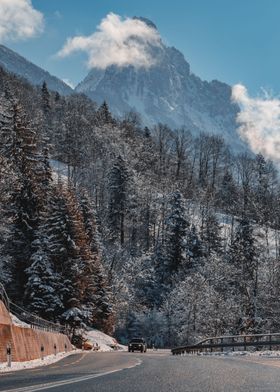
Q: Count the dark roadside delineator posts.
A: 4